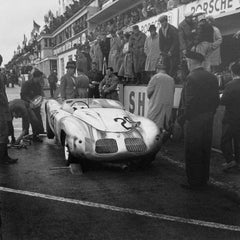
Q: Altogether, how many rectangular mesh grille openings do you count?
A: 2